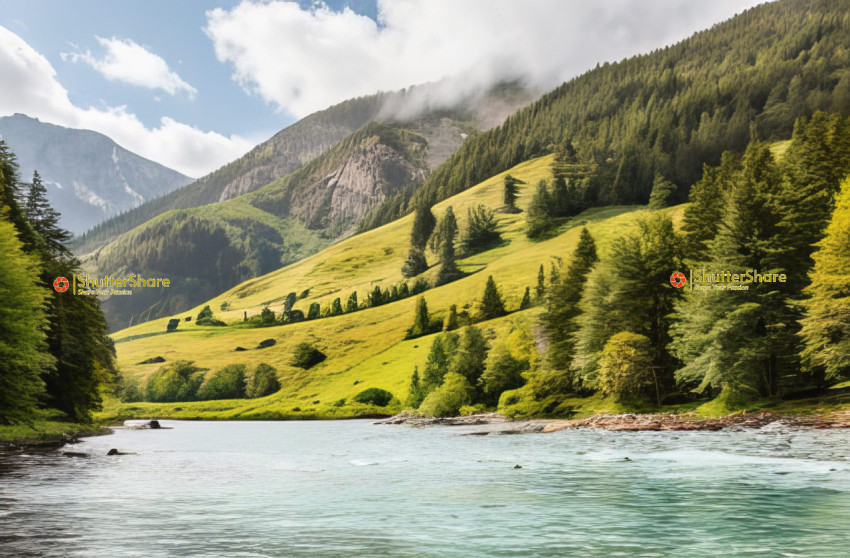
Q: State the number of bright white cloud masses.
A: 3